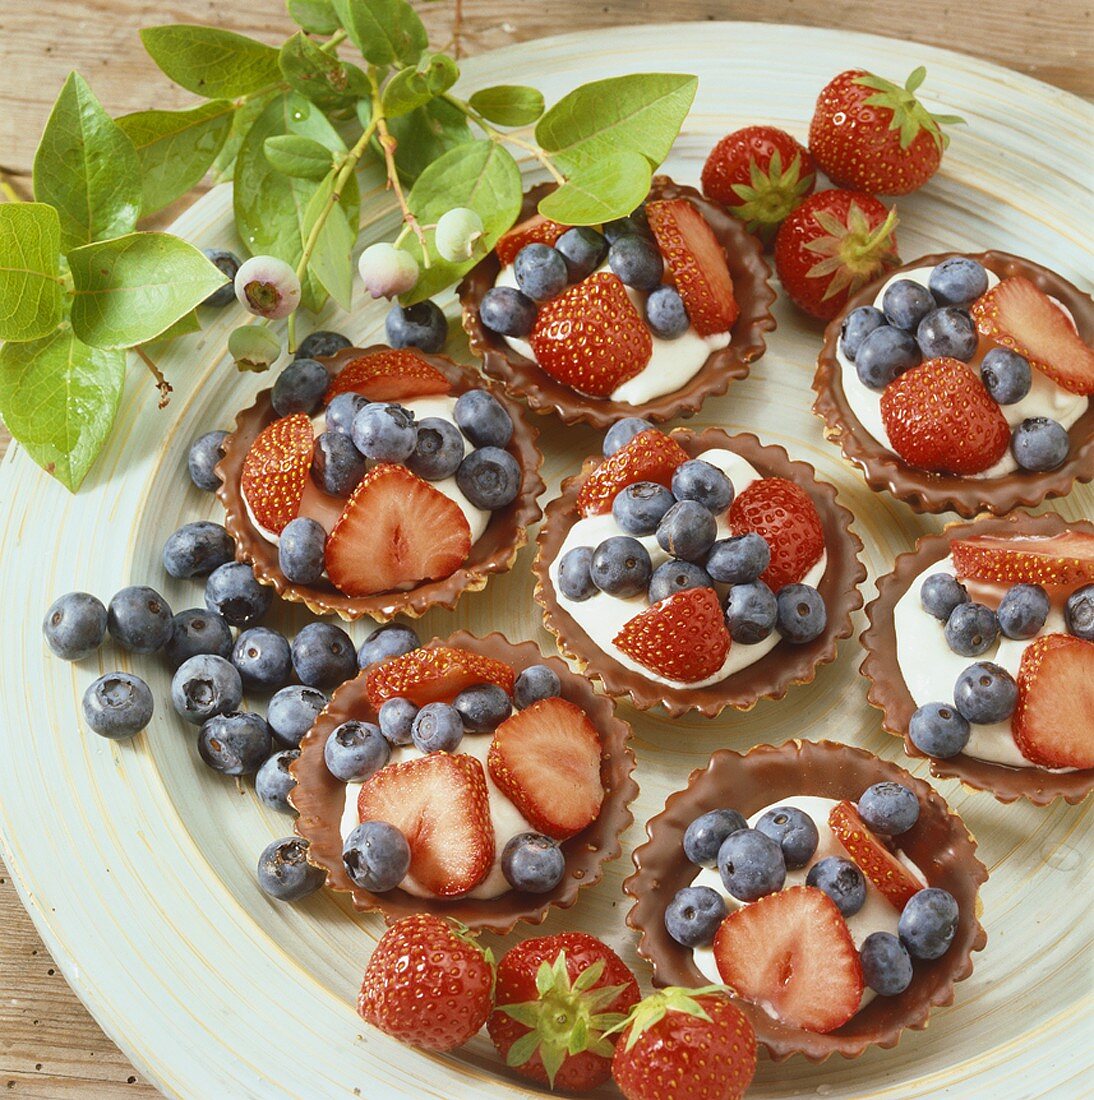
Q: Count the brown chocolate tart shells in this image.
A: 7